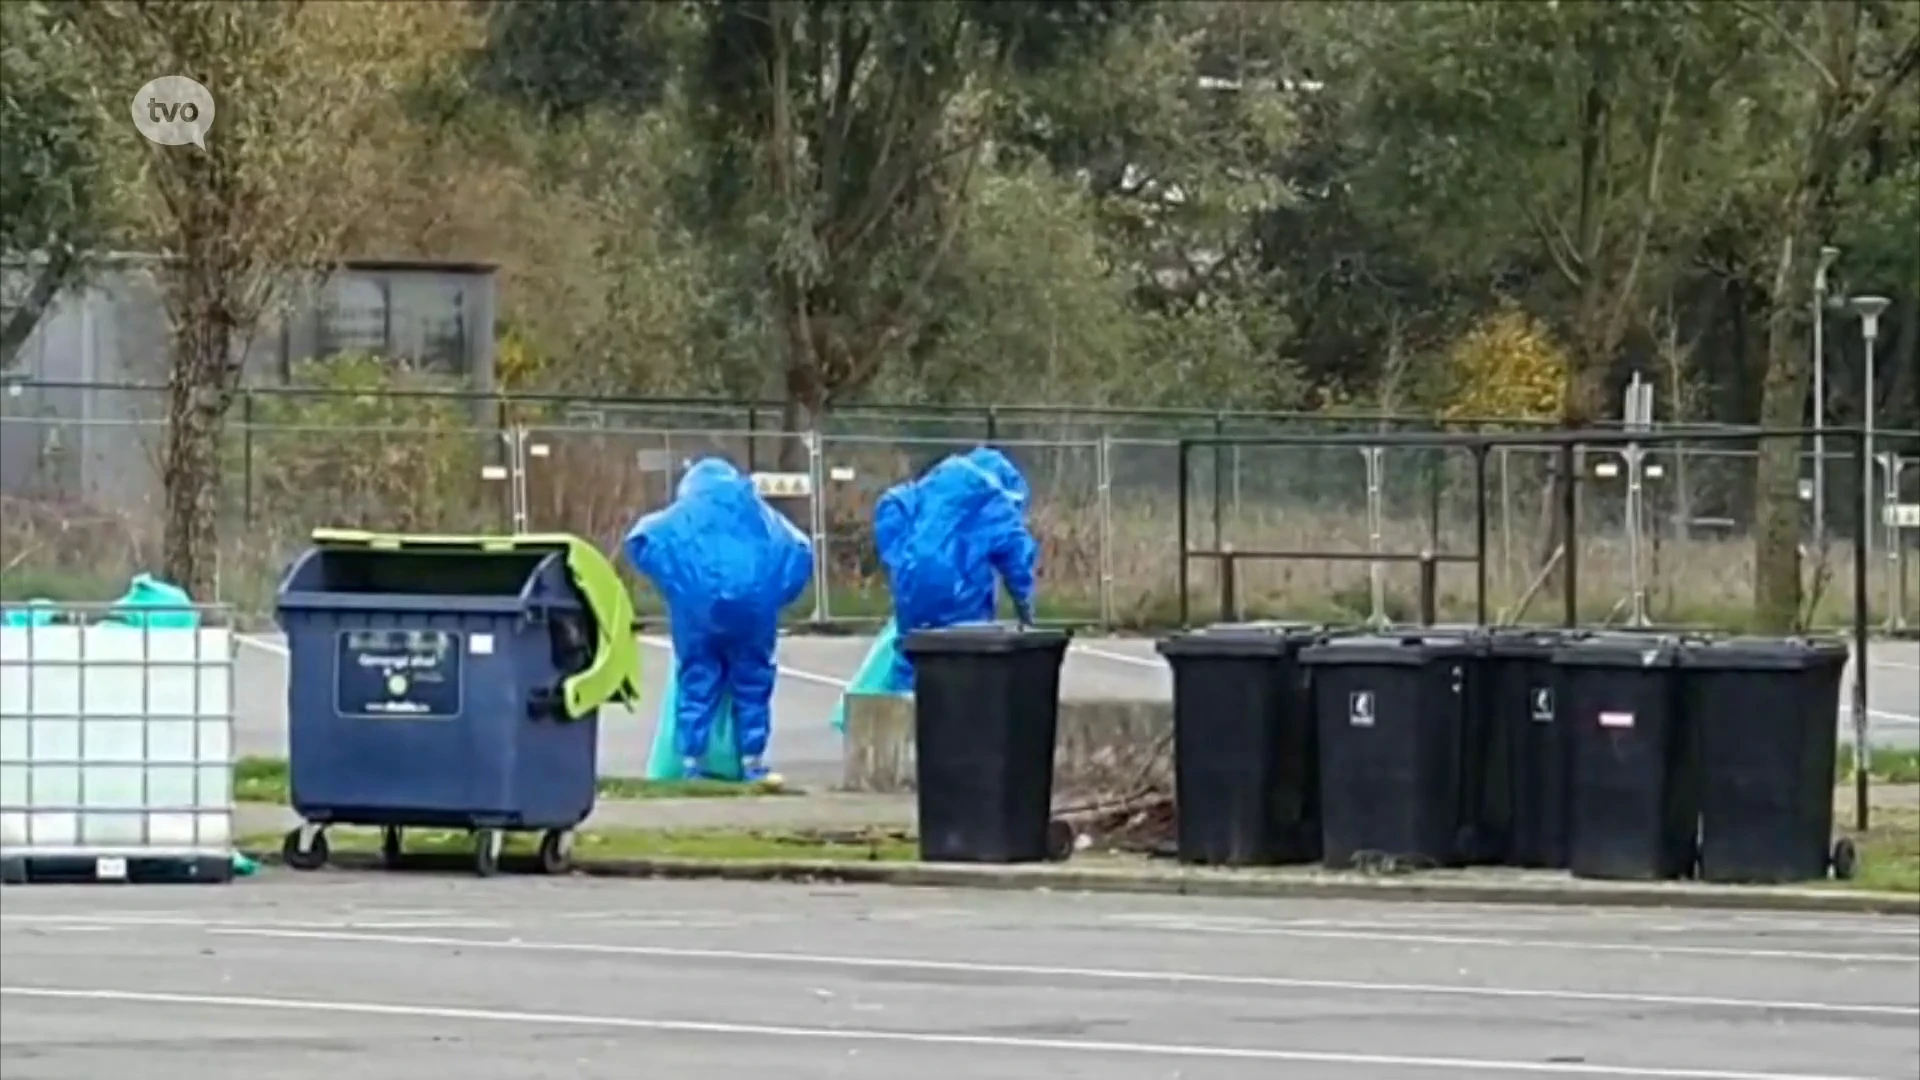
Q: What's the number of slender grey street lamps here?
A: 2